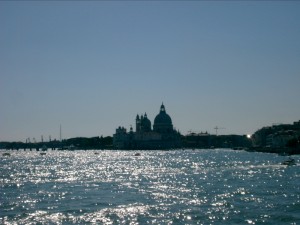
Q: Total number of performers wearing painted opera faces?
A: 0